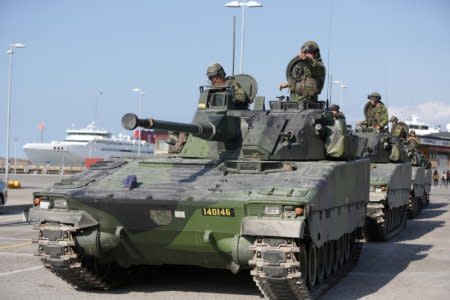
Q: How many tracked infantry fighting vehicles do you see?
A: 4